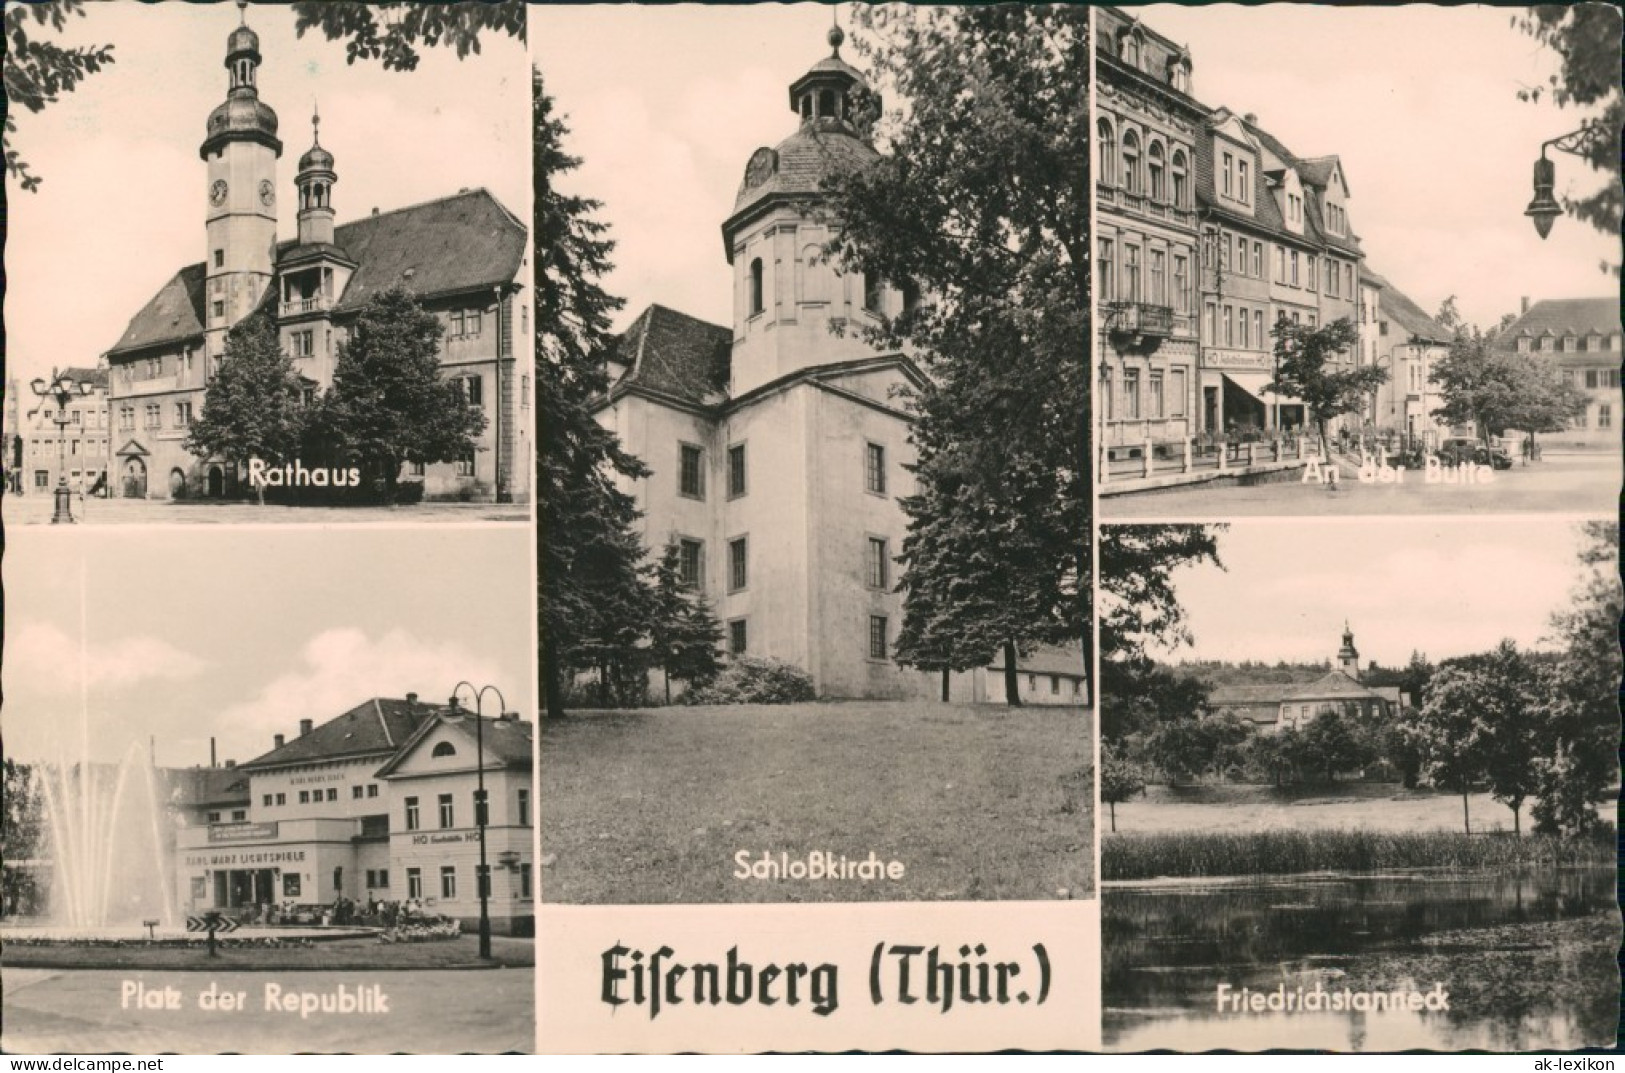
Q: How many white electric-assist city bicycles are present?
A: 0